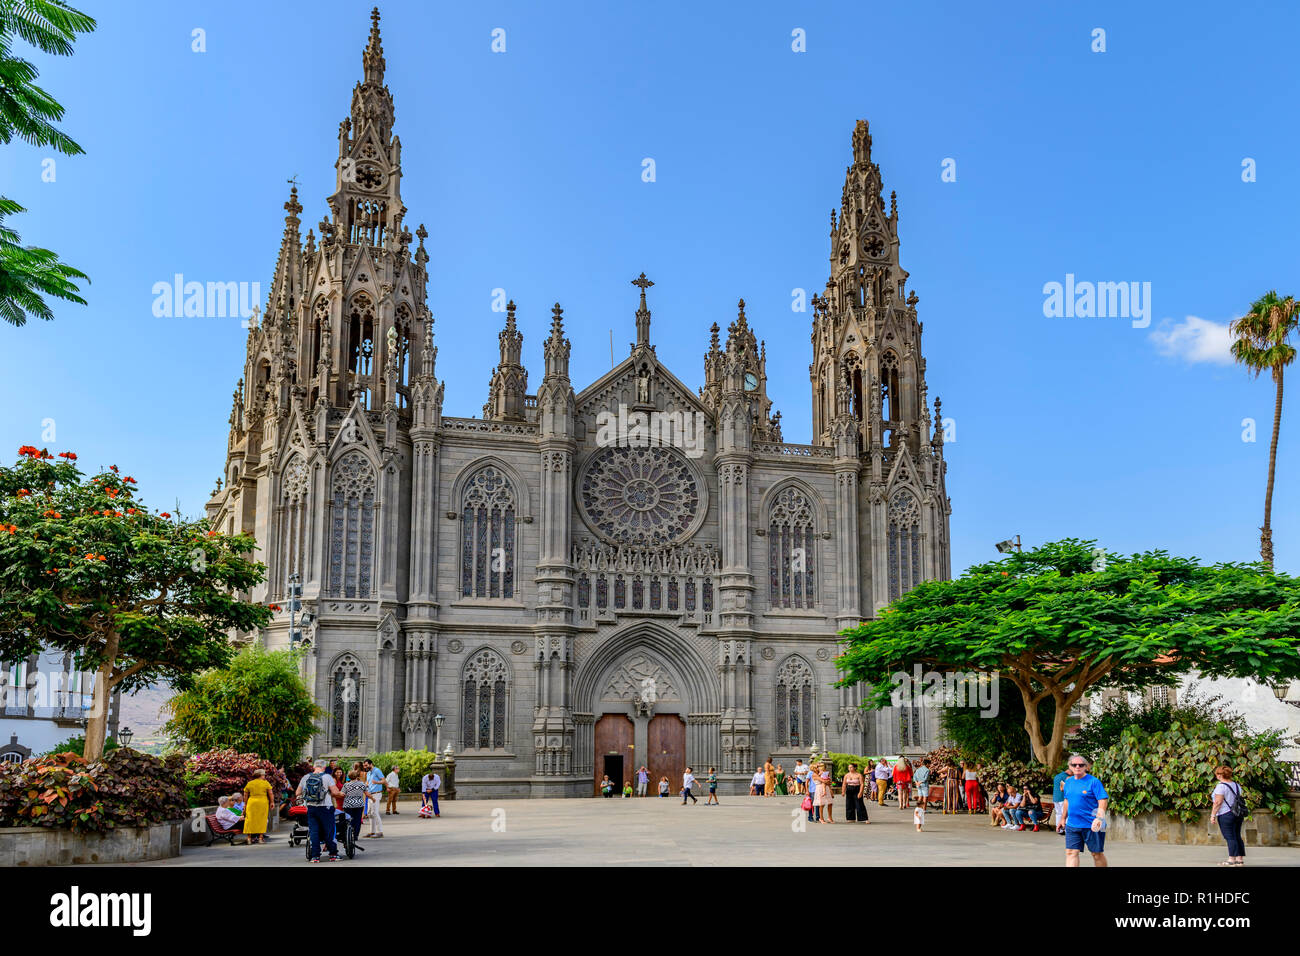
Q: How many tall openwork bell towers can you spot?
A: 2